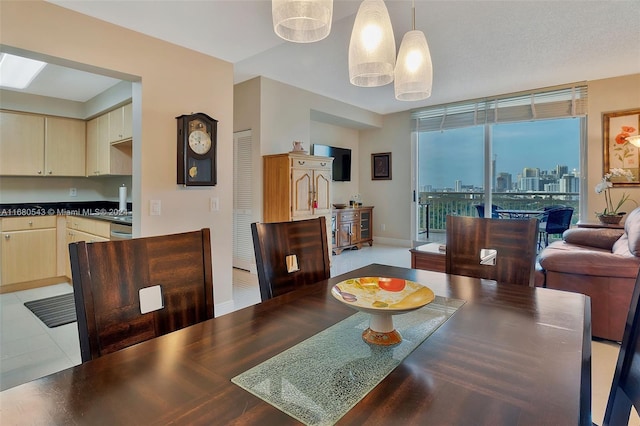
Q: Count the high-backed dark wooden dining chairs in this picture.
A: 4